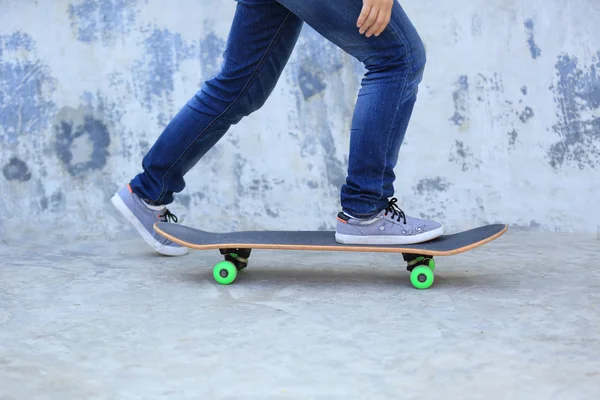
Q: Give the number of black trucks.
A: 2